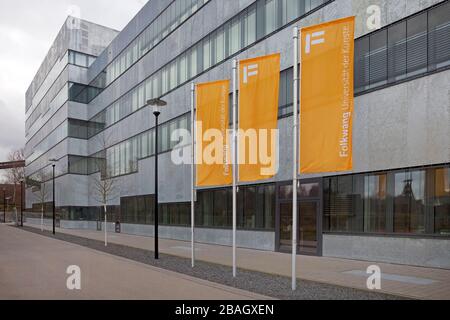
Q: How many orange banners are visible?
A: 3